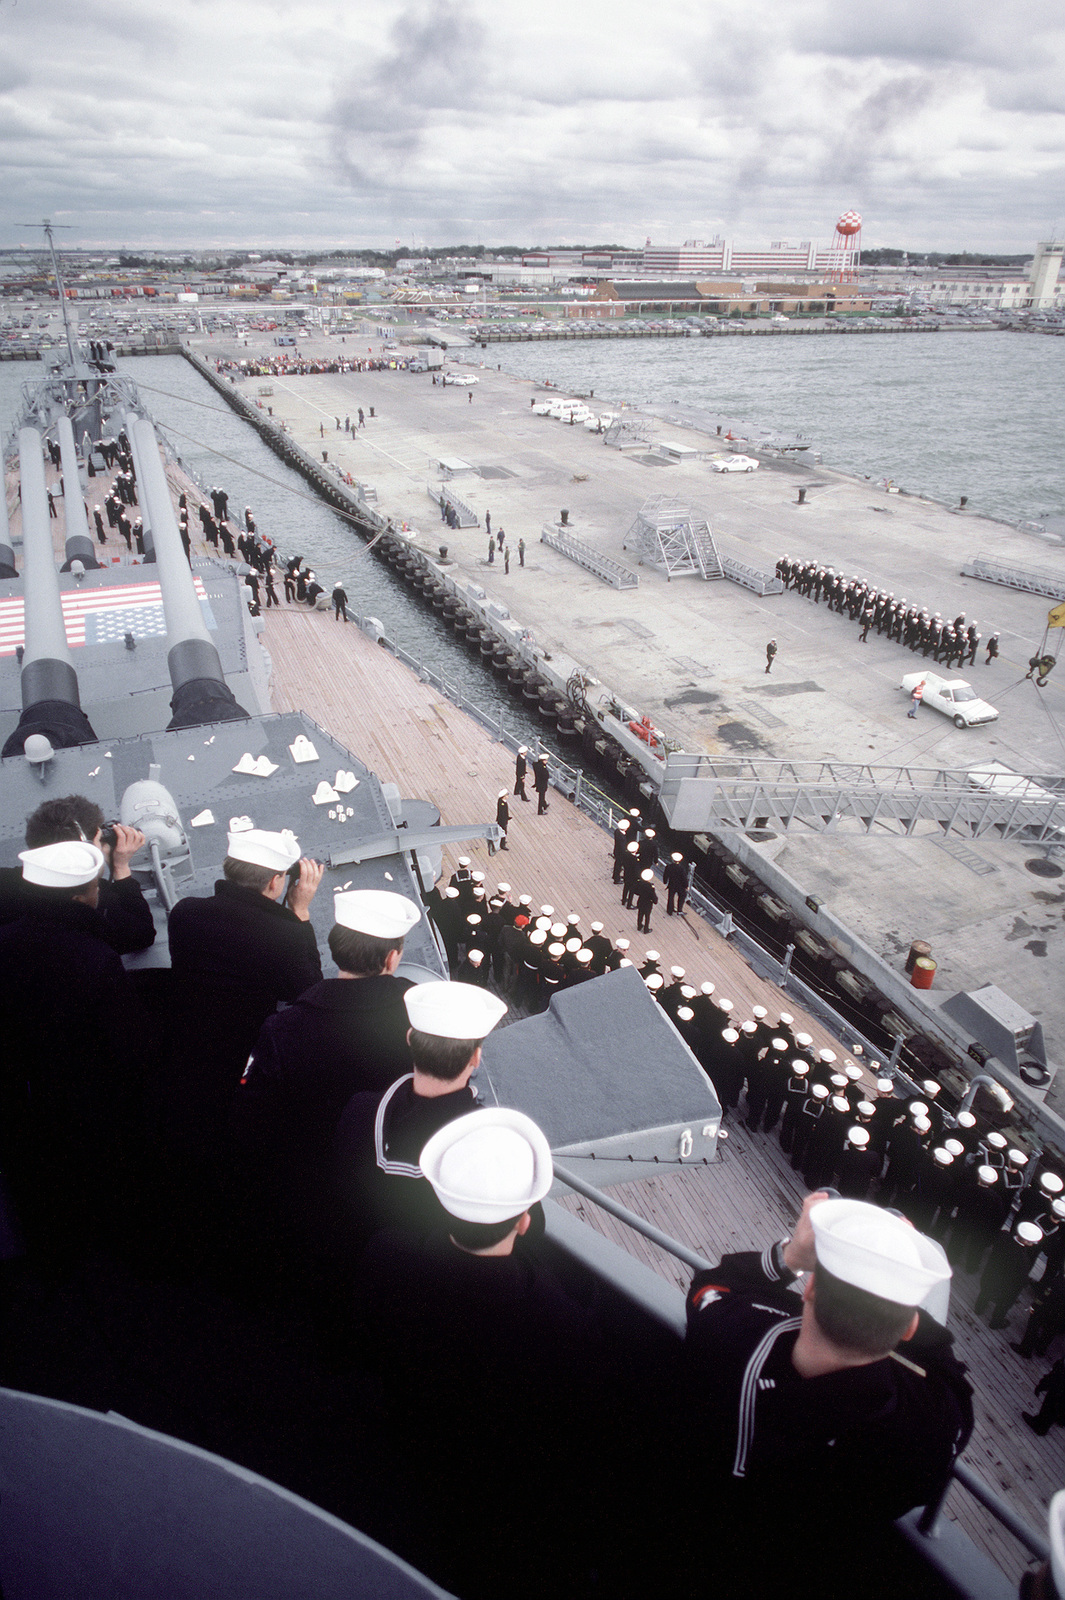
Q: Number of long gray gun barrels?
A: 5